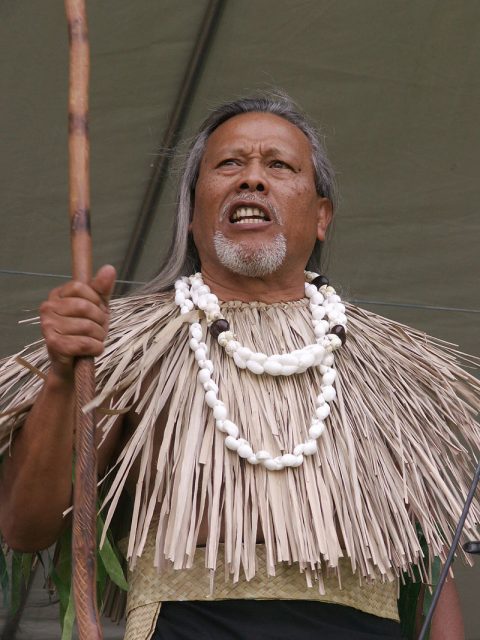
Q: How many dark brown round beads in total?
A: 3